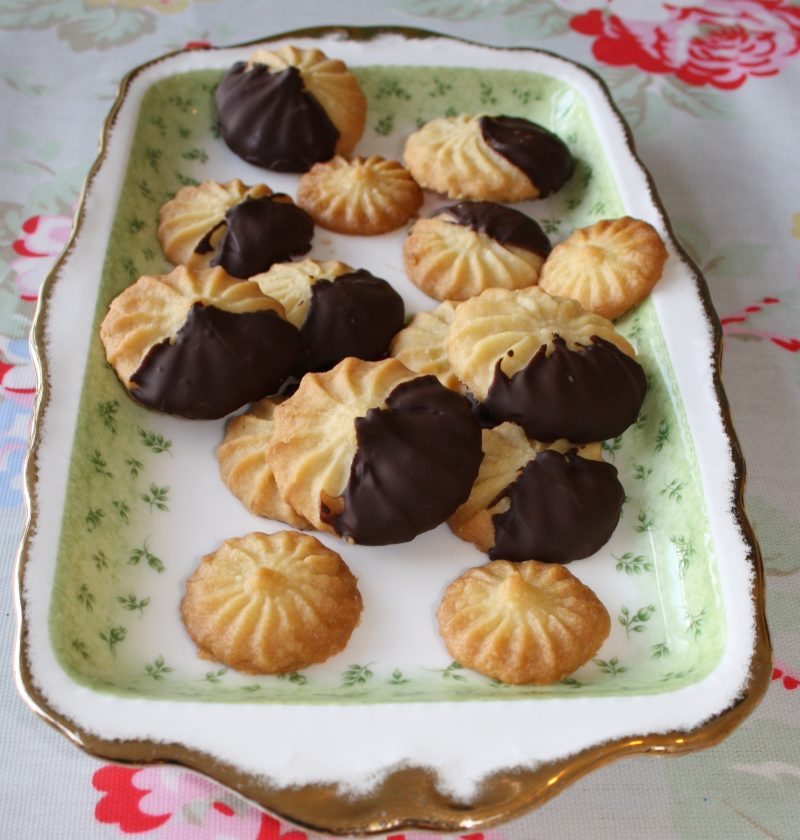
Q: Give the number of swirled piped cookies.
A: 15